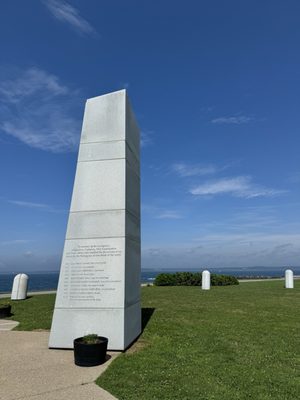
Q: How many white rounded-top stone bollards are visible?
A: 3